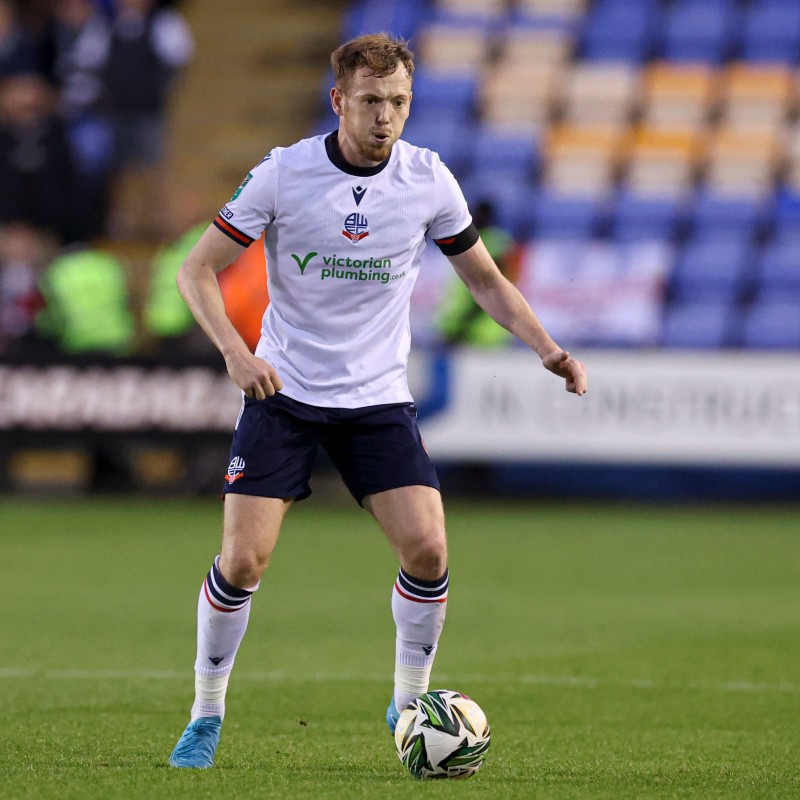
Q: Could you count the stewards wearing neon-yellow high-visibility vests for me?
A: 3